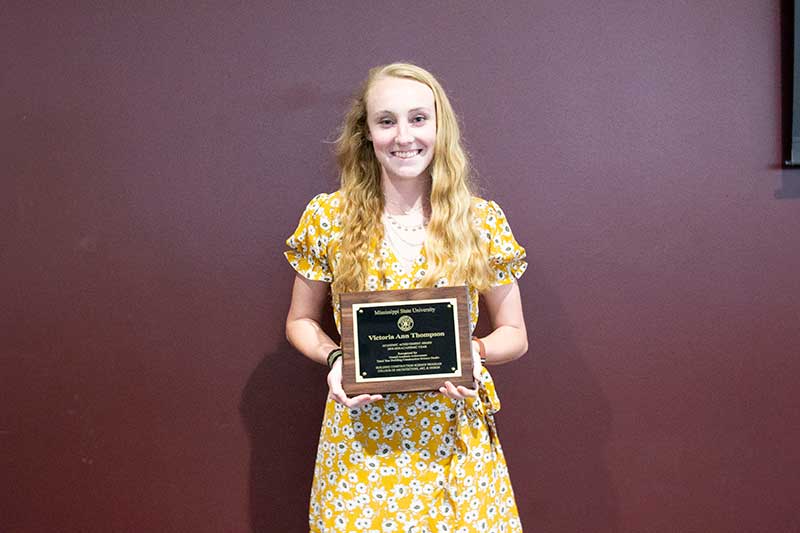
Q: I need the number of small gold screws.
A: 4